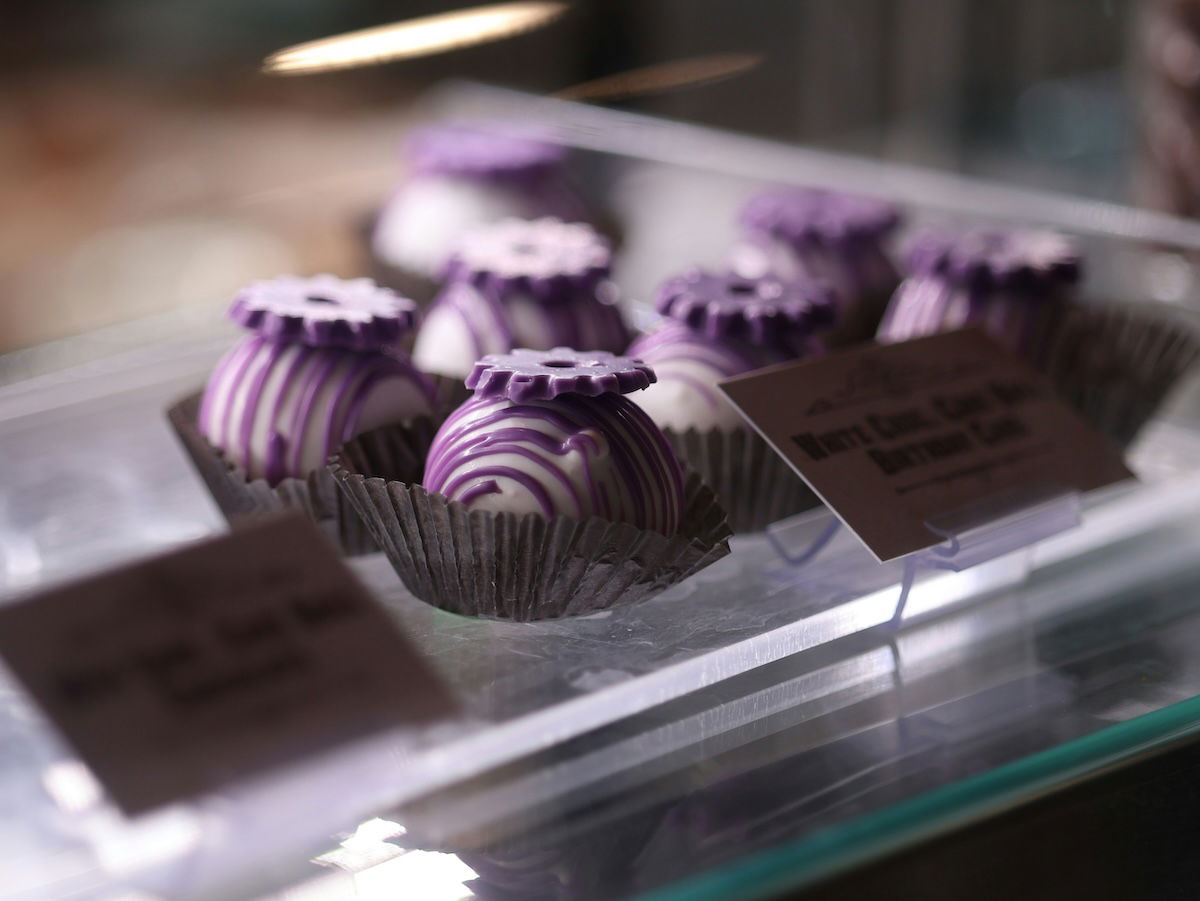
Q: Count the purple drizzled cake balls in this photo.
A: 7